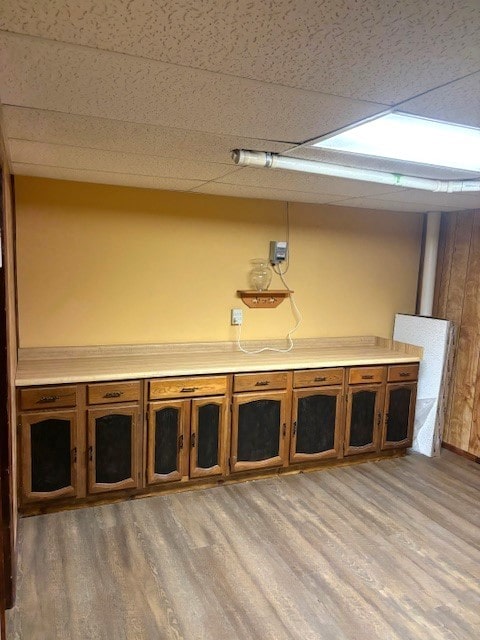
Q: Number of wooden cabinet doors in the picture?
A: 8